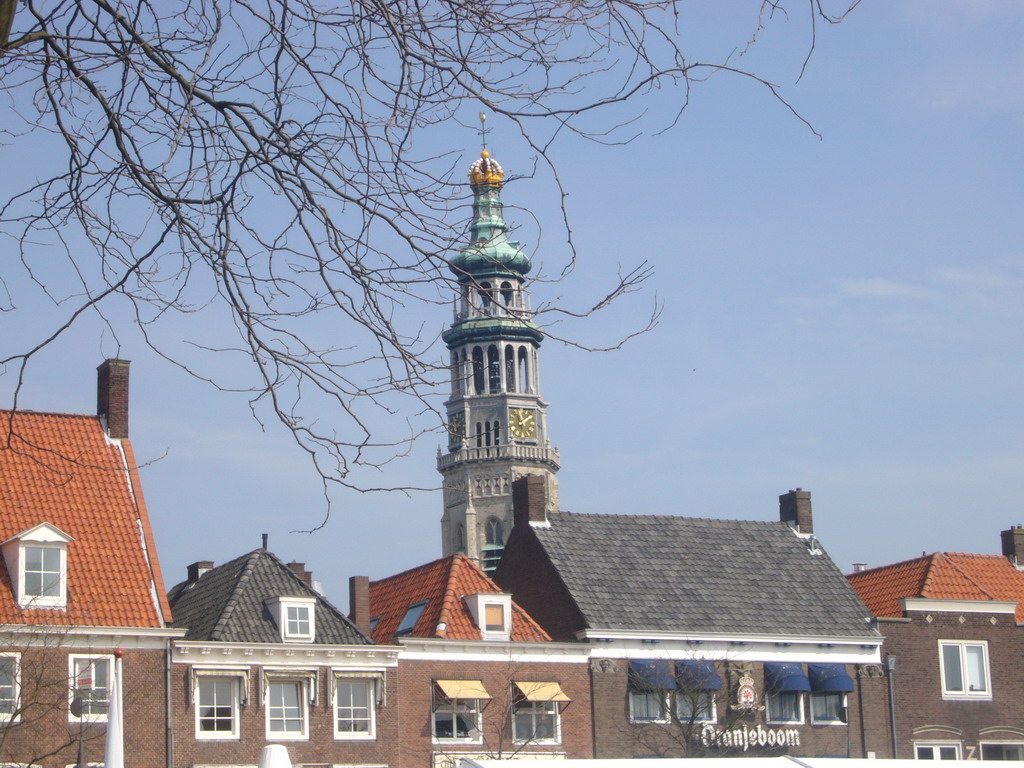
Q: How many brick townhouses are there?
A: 5